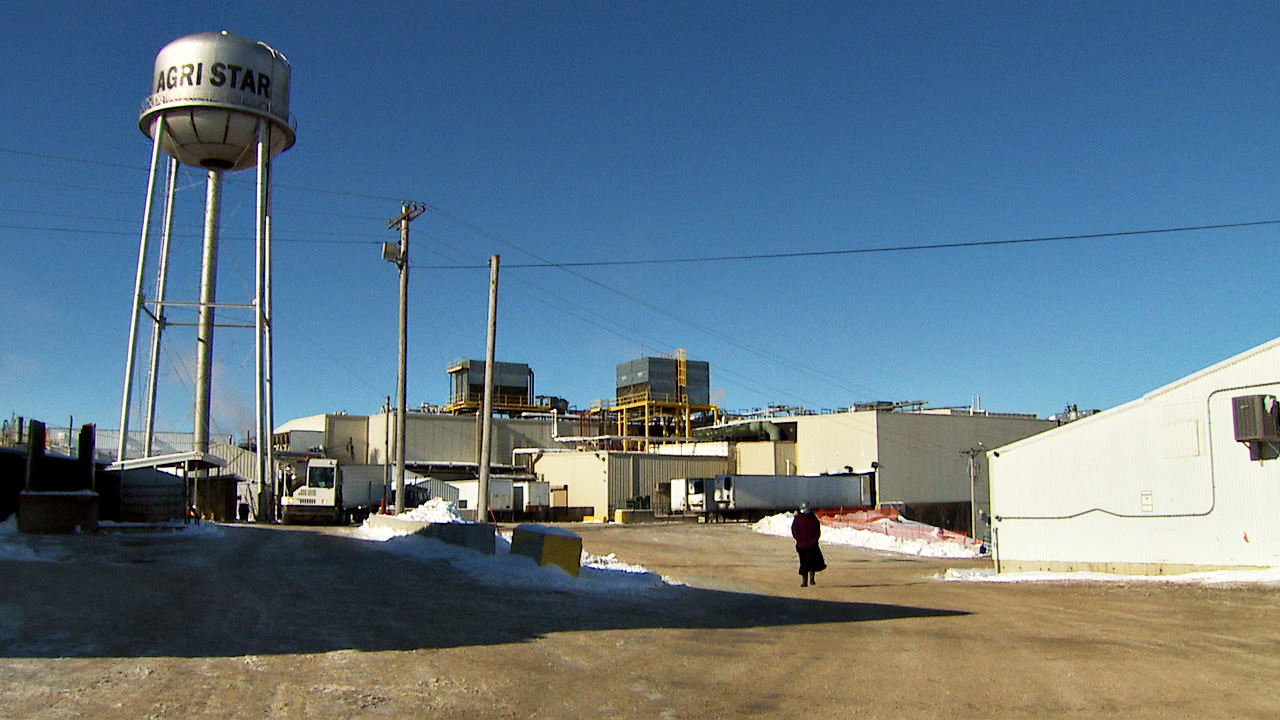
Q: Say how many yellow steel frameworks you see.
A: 2